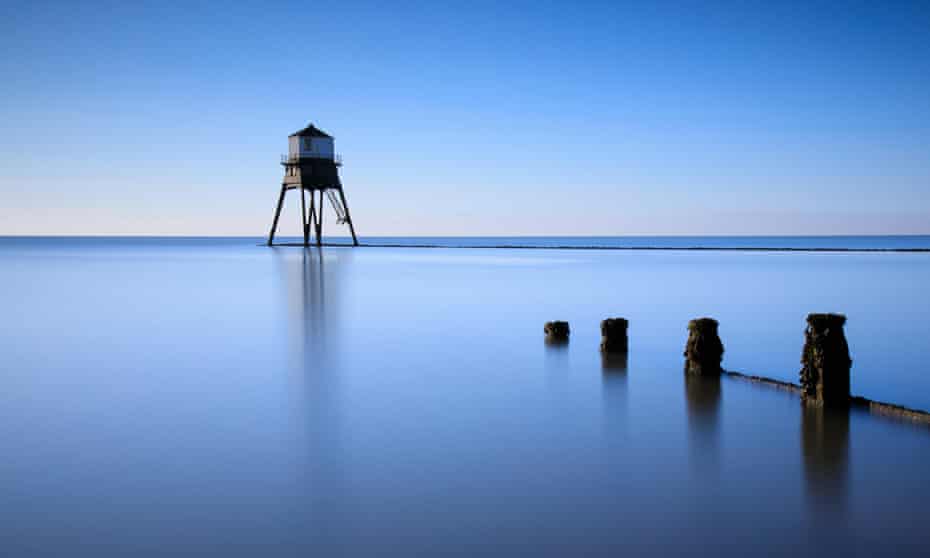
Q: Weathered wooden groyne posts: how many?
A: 4